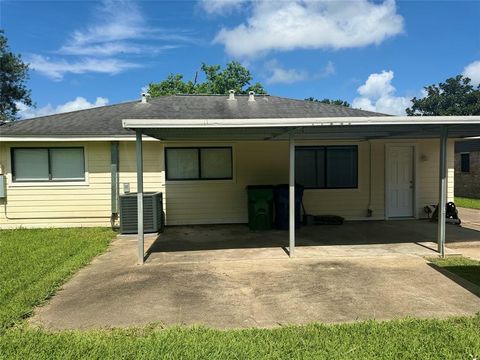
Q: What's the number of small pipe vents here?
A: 3